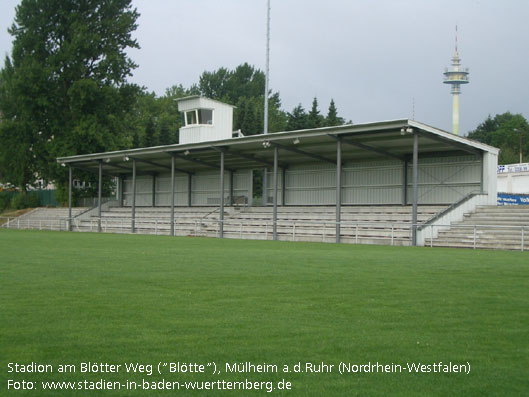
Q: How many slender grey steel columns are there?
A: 8